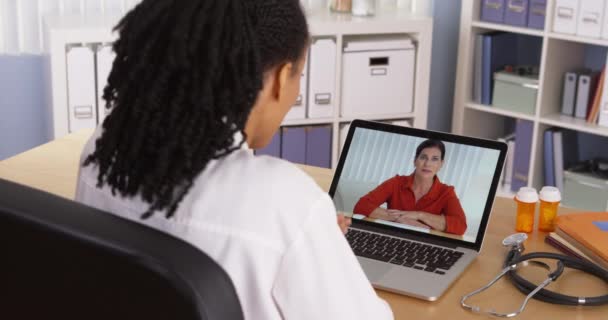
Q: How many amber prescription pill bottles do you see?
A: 2